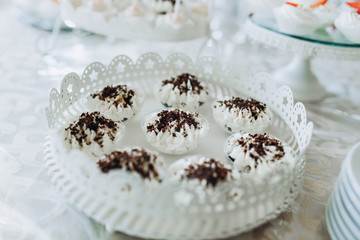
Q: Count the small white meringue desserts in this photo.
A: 8